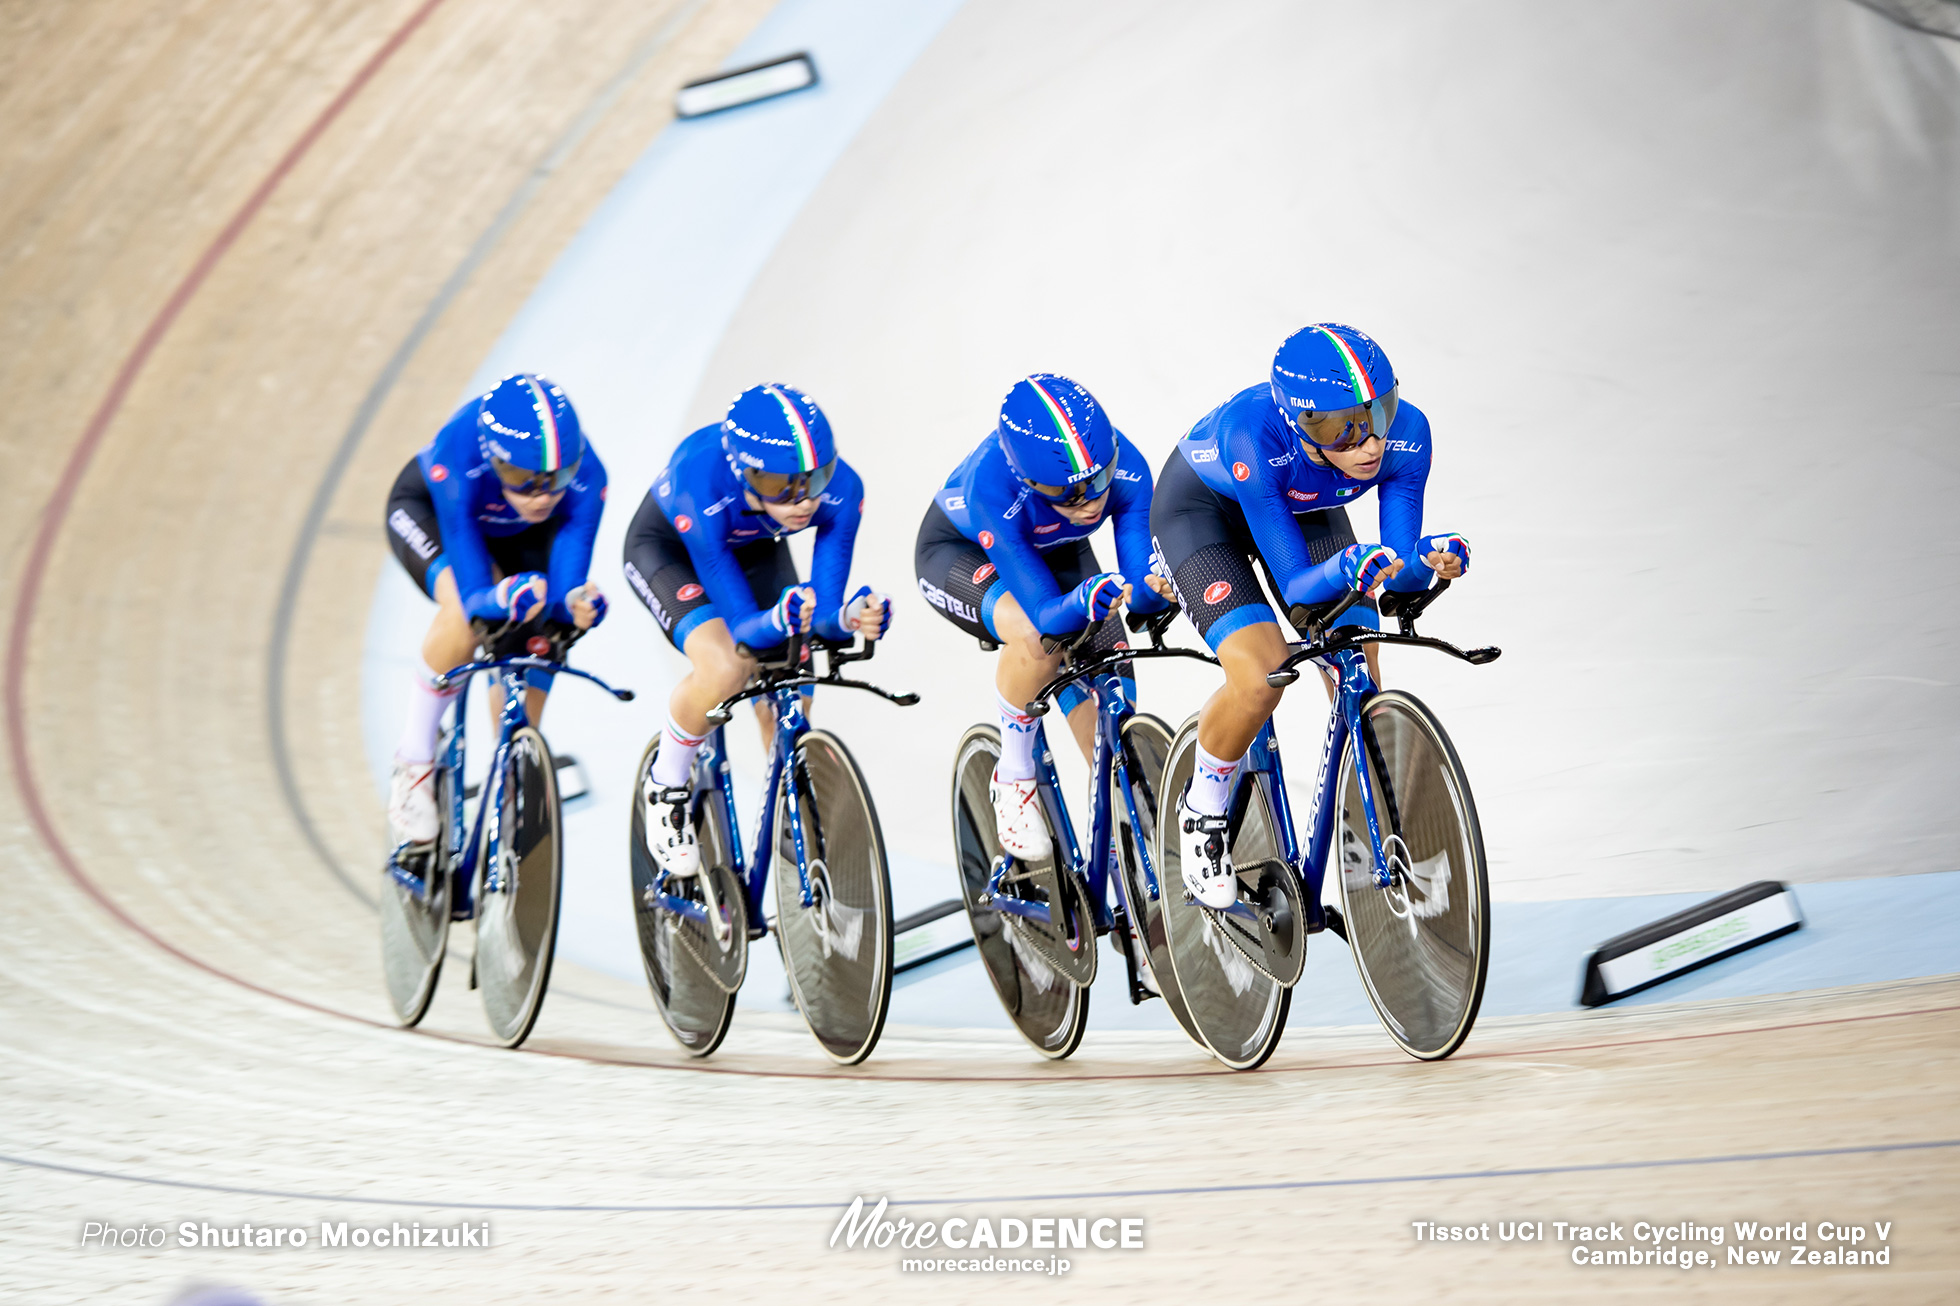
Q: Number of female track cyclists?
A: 4